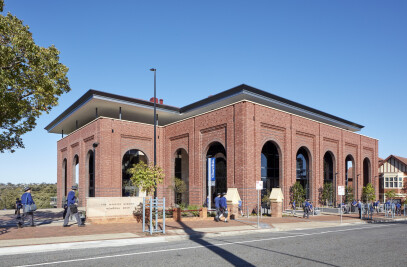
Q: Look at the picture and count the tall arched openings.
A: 11